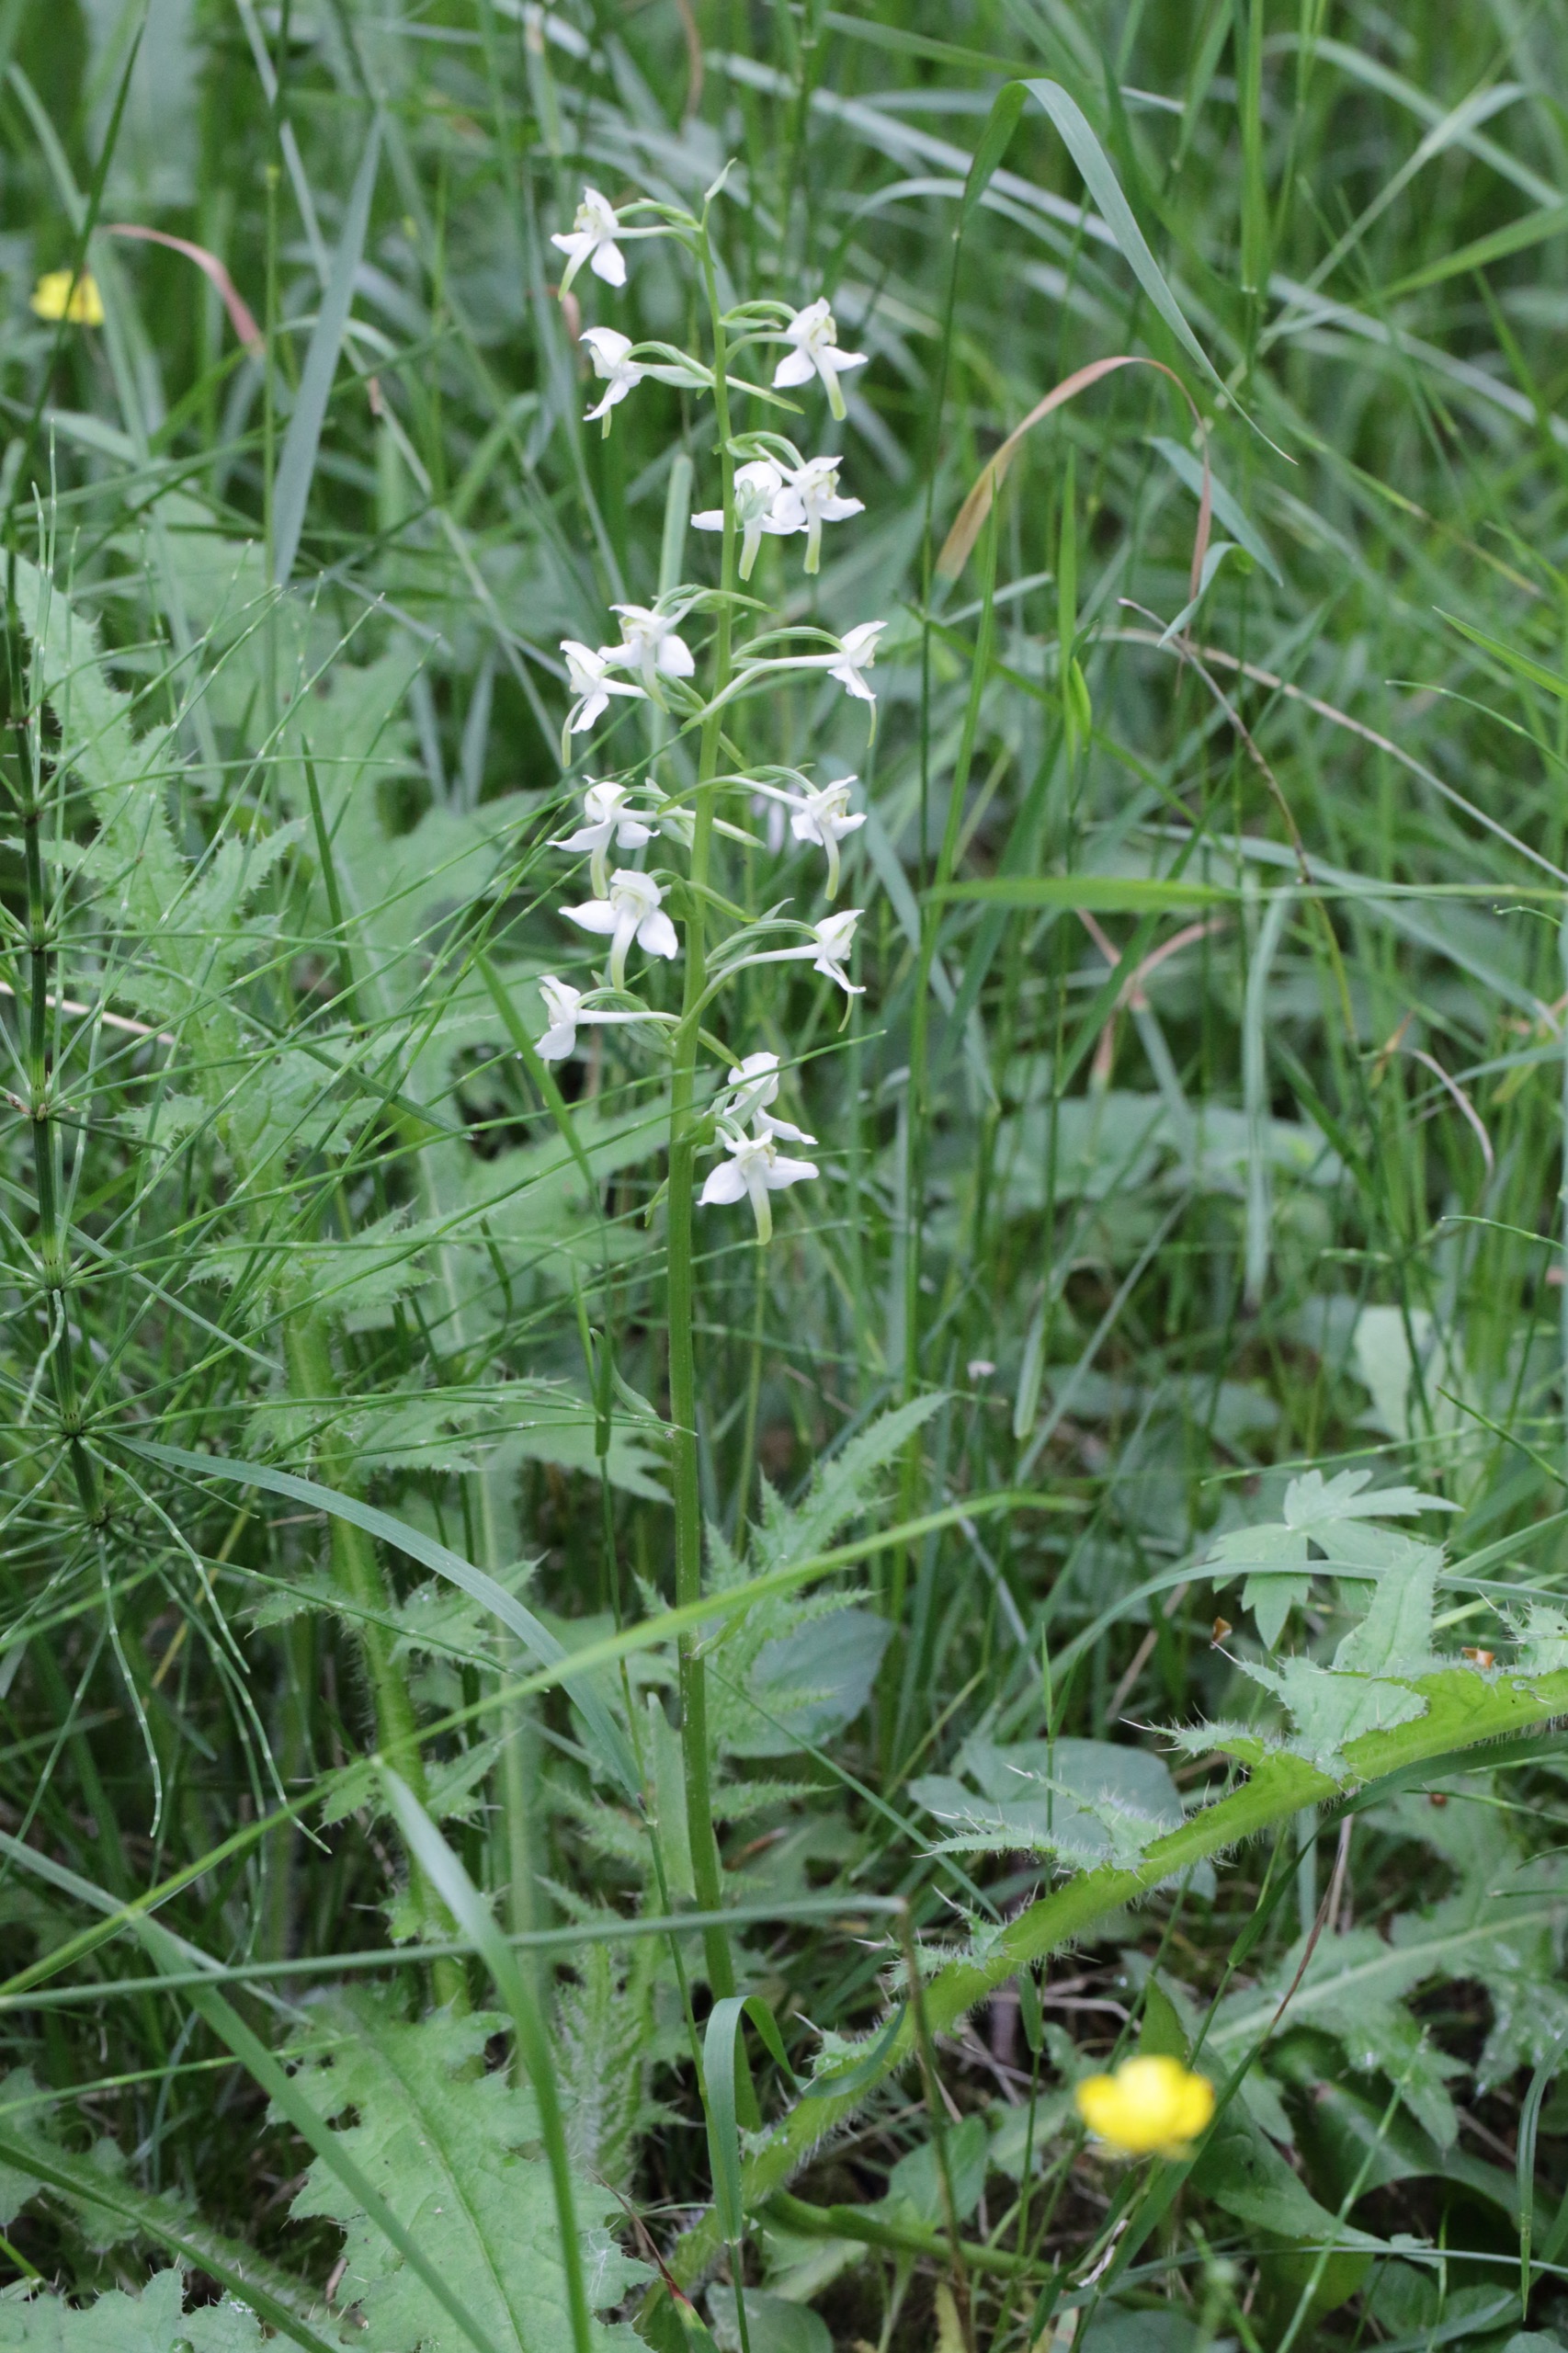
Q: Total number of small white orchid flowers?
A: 15